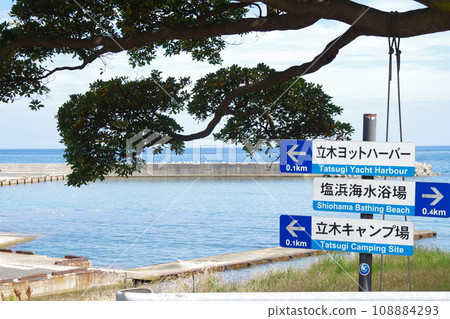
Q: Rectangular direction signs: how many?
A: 3